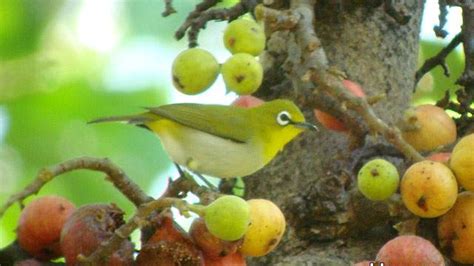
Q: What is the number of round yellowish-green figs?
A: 5